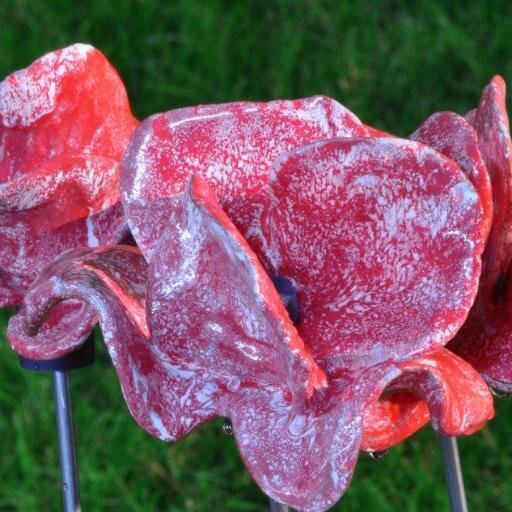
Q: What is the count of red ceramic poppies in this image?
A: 3